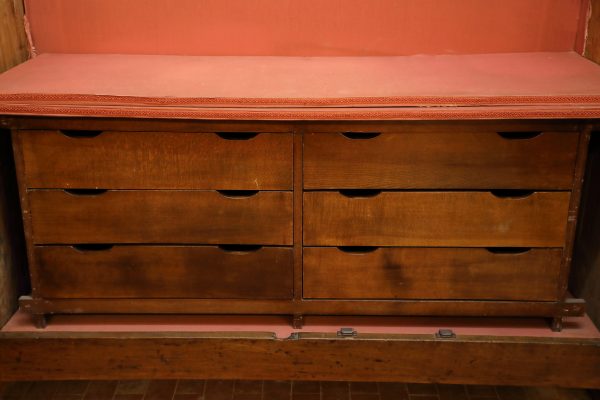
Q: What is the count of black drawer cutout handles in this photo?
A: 12